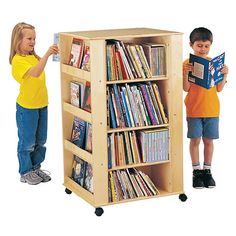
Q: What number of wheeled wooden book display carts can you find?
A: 1